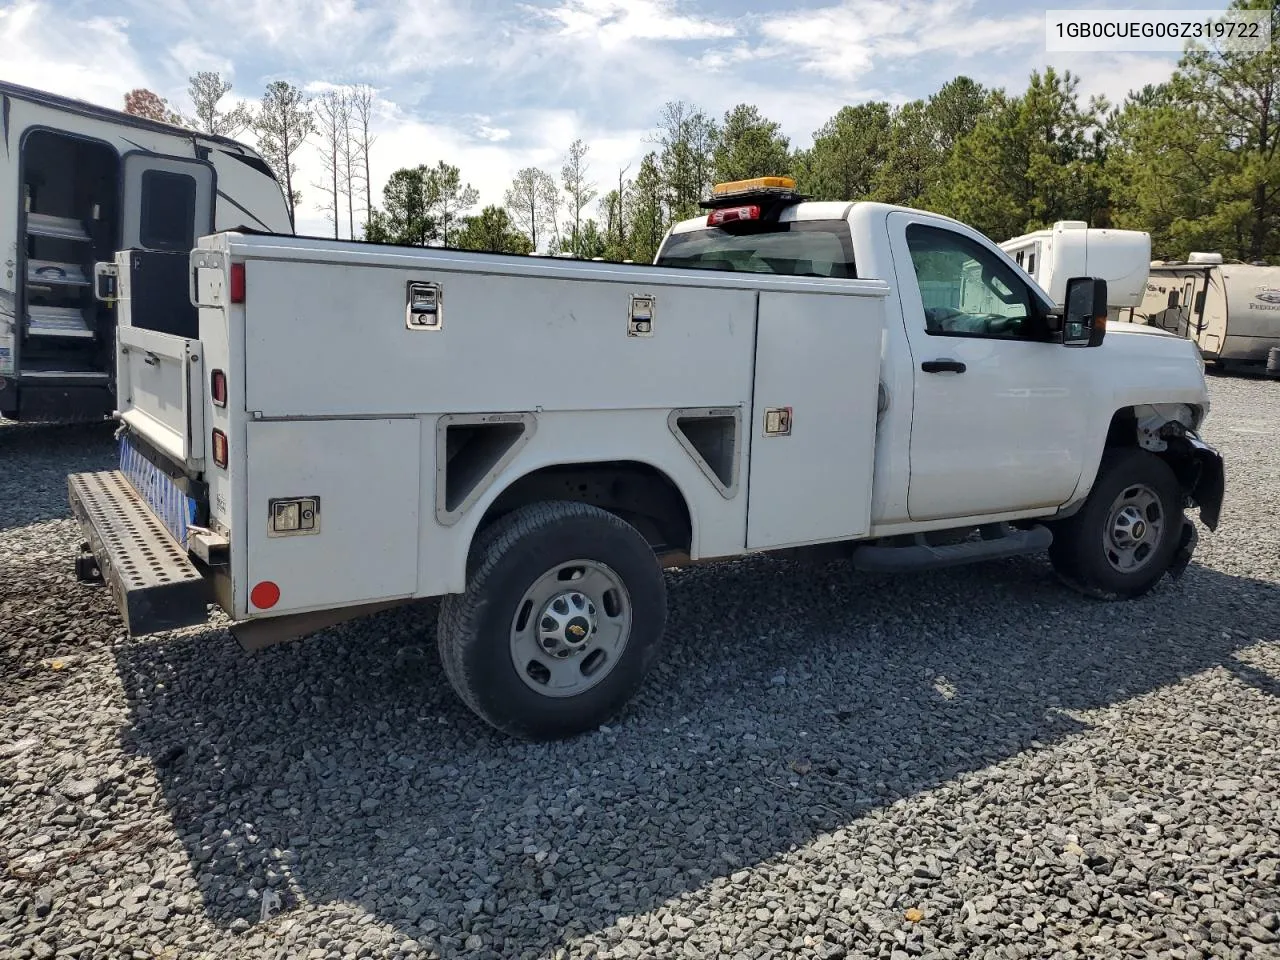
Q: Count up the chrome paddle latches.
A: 4